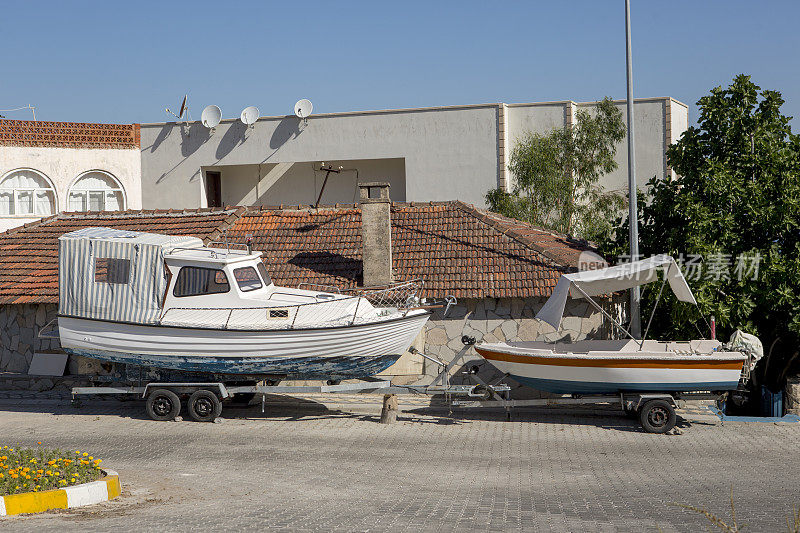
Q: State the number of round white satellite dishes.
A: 3